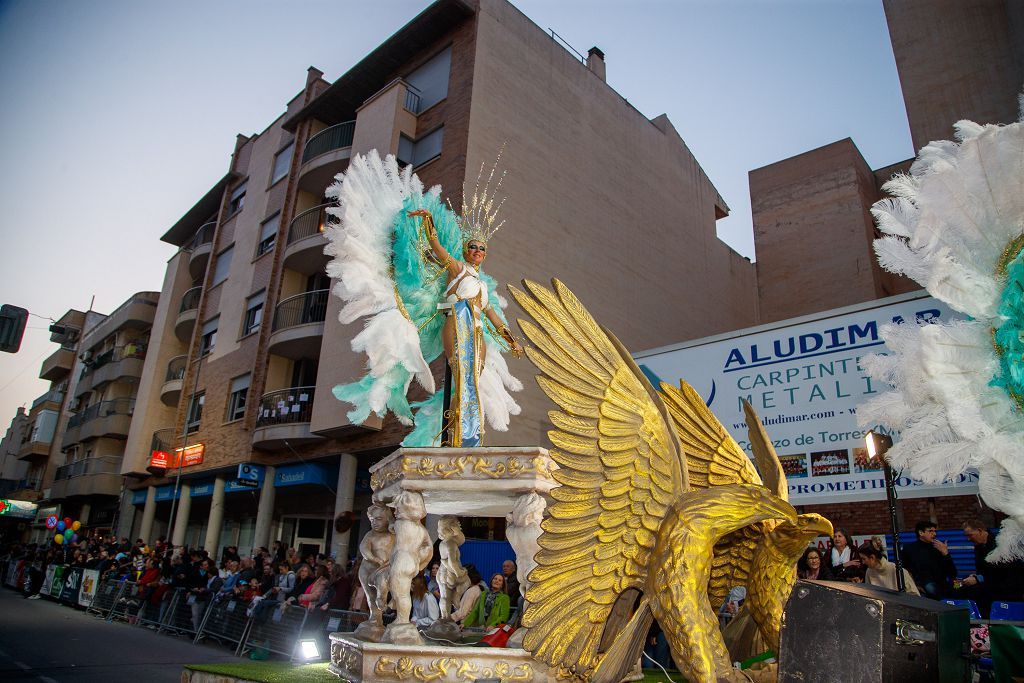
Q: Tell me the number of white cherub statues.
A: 4